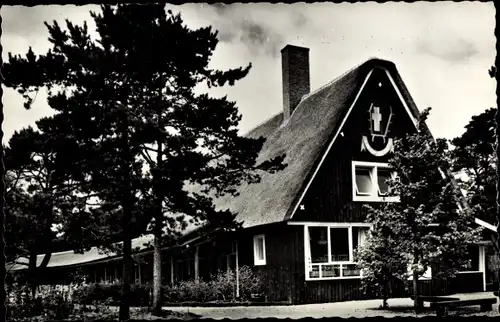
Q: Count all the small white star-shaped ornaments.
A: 3